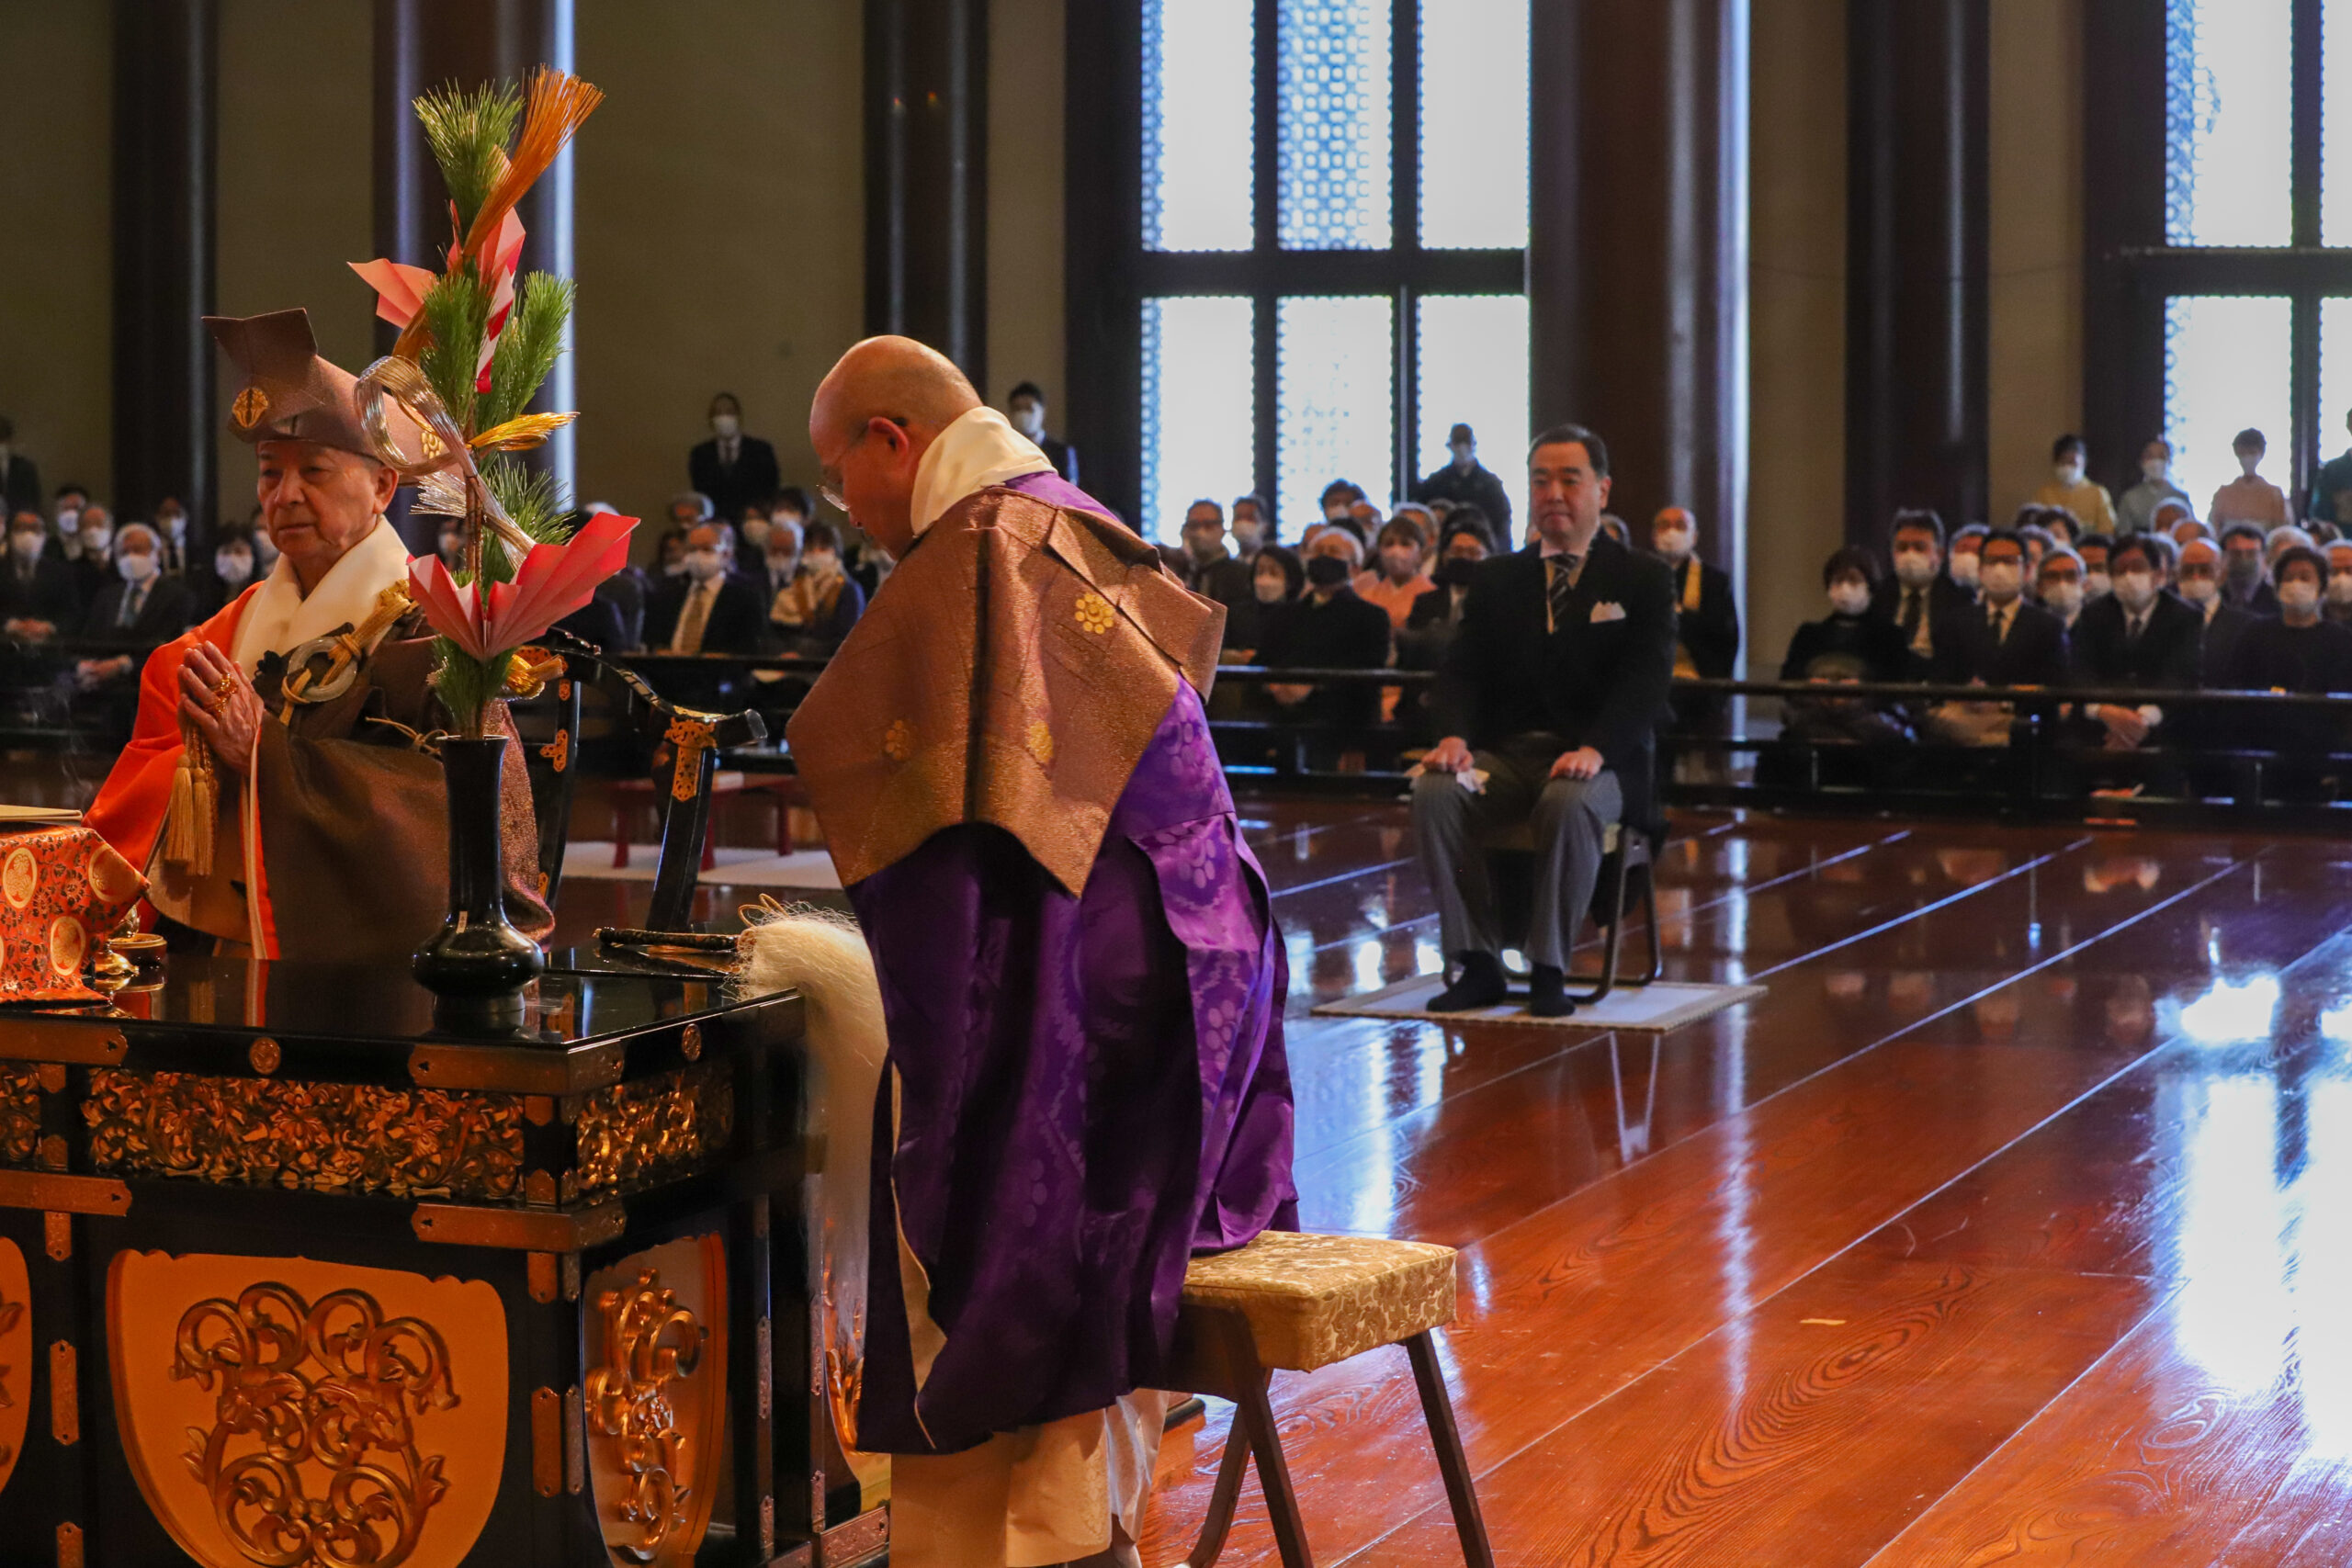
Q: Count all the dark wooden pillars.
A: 5